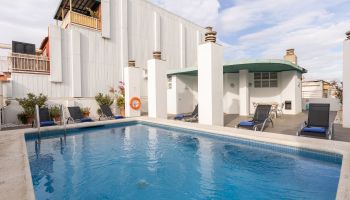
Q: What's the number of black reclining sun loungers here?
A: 6